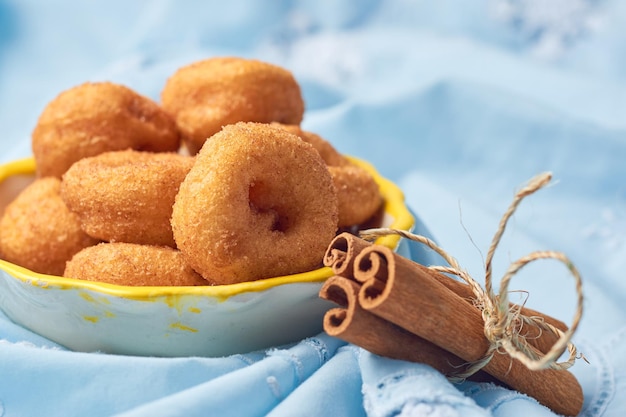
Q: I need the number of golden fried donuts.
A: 8